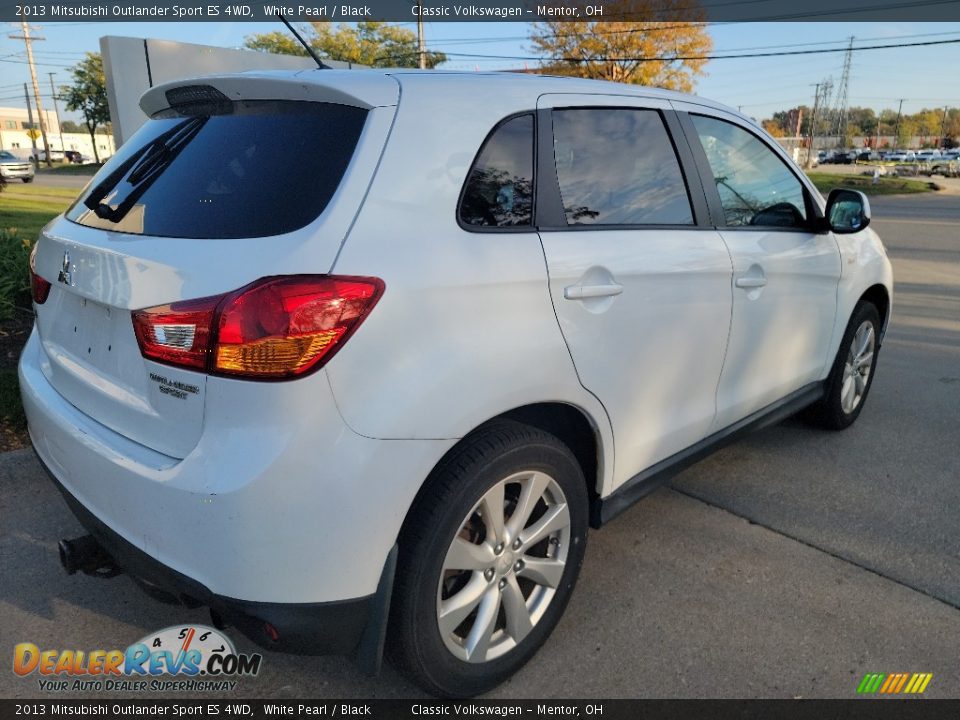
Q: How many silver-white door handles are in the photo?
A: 2